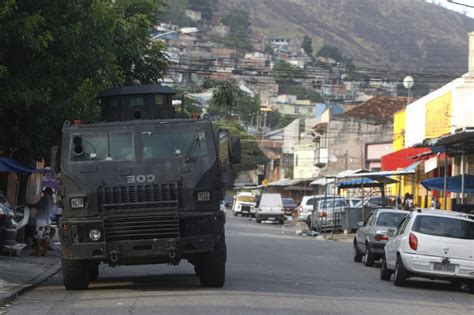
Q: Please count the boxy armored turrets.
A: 1